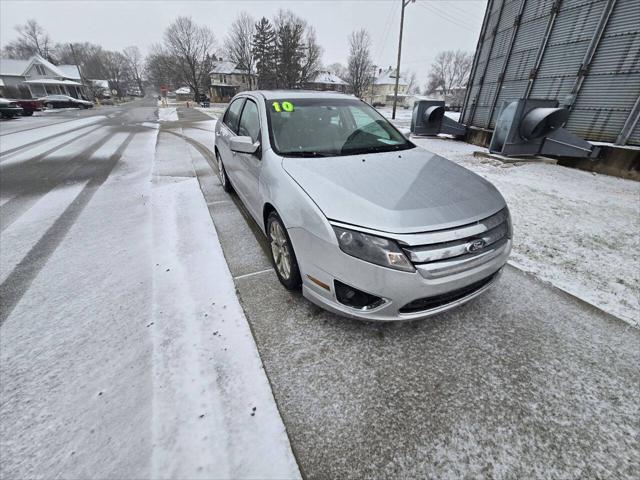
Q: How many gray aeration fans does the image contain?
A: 2